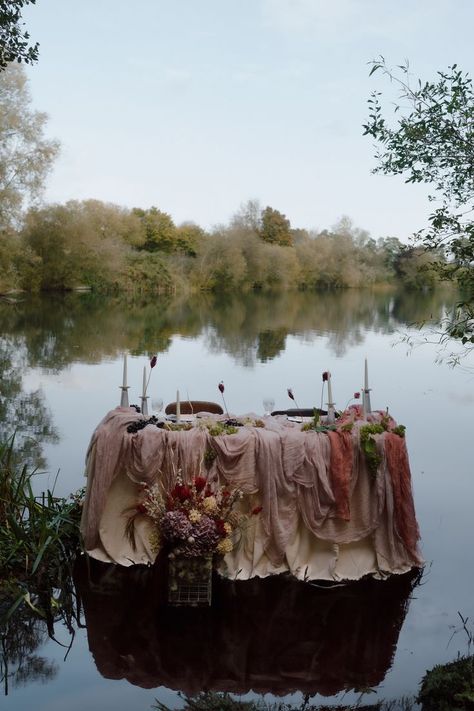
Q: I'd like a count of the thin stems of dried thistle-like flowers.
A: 5